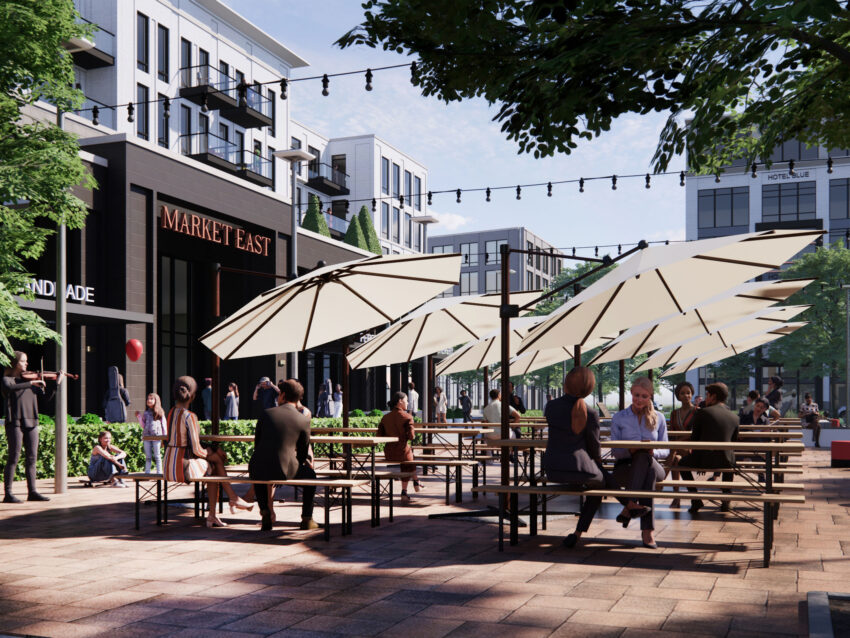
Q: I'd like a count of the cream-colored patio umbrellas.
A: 8